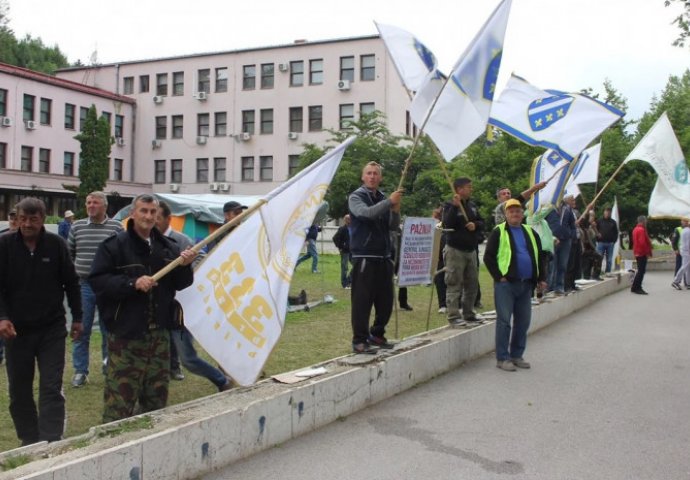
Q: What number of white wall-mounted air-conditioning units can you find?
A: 14